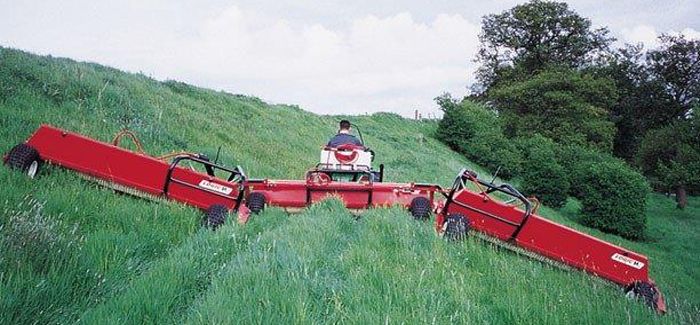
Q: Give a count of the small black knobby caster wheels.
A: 6